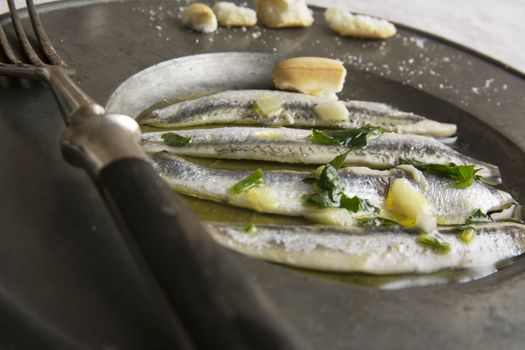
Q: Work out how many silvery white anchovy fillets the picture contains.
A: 4